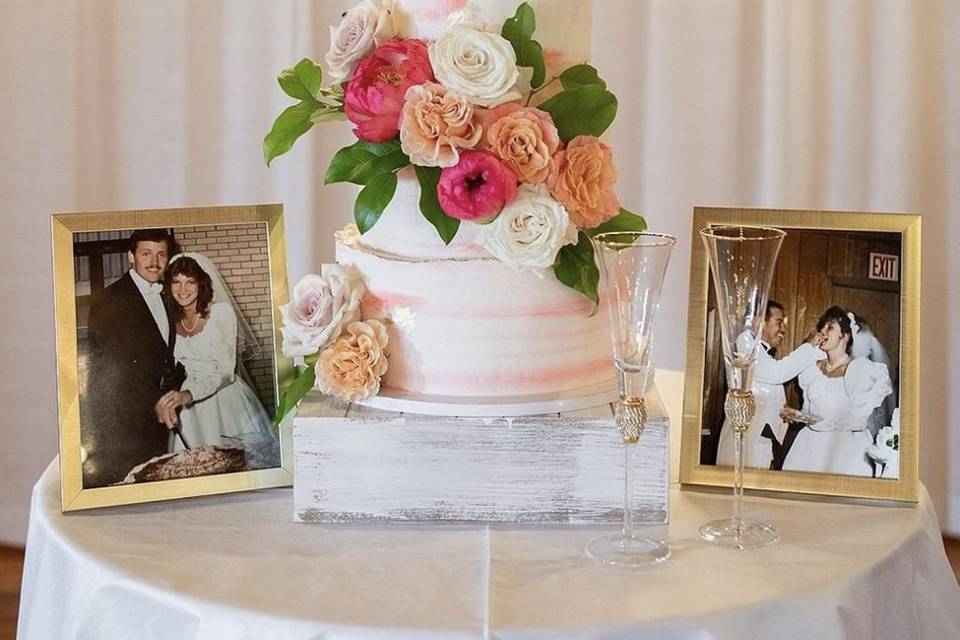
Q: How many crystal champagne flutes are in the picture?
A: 2